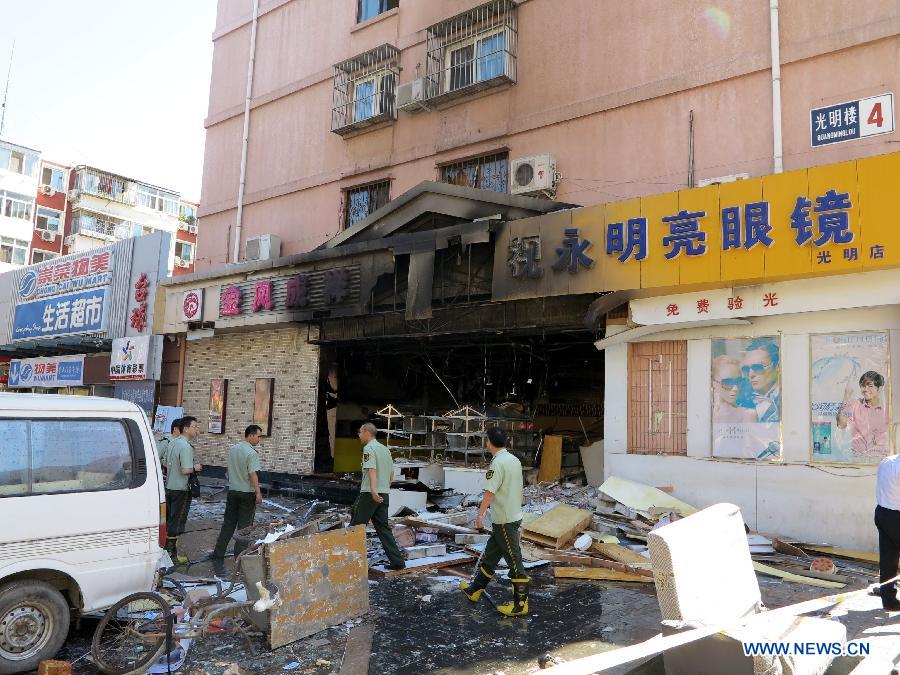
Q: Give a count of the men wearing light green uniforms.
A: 5